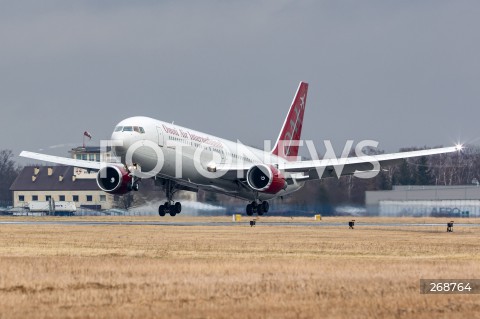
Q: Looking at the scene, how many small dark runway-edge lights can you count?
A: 3